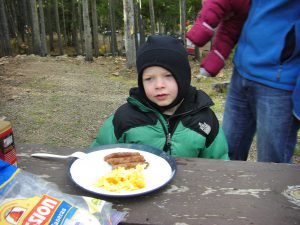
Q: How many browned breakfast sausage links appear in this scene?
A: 3